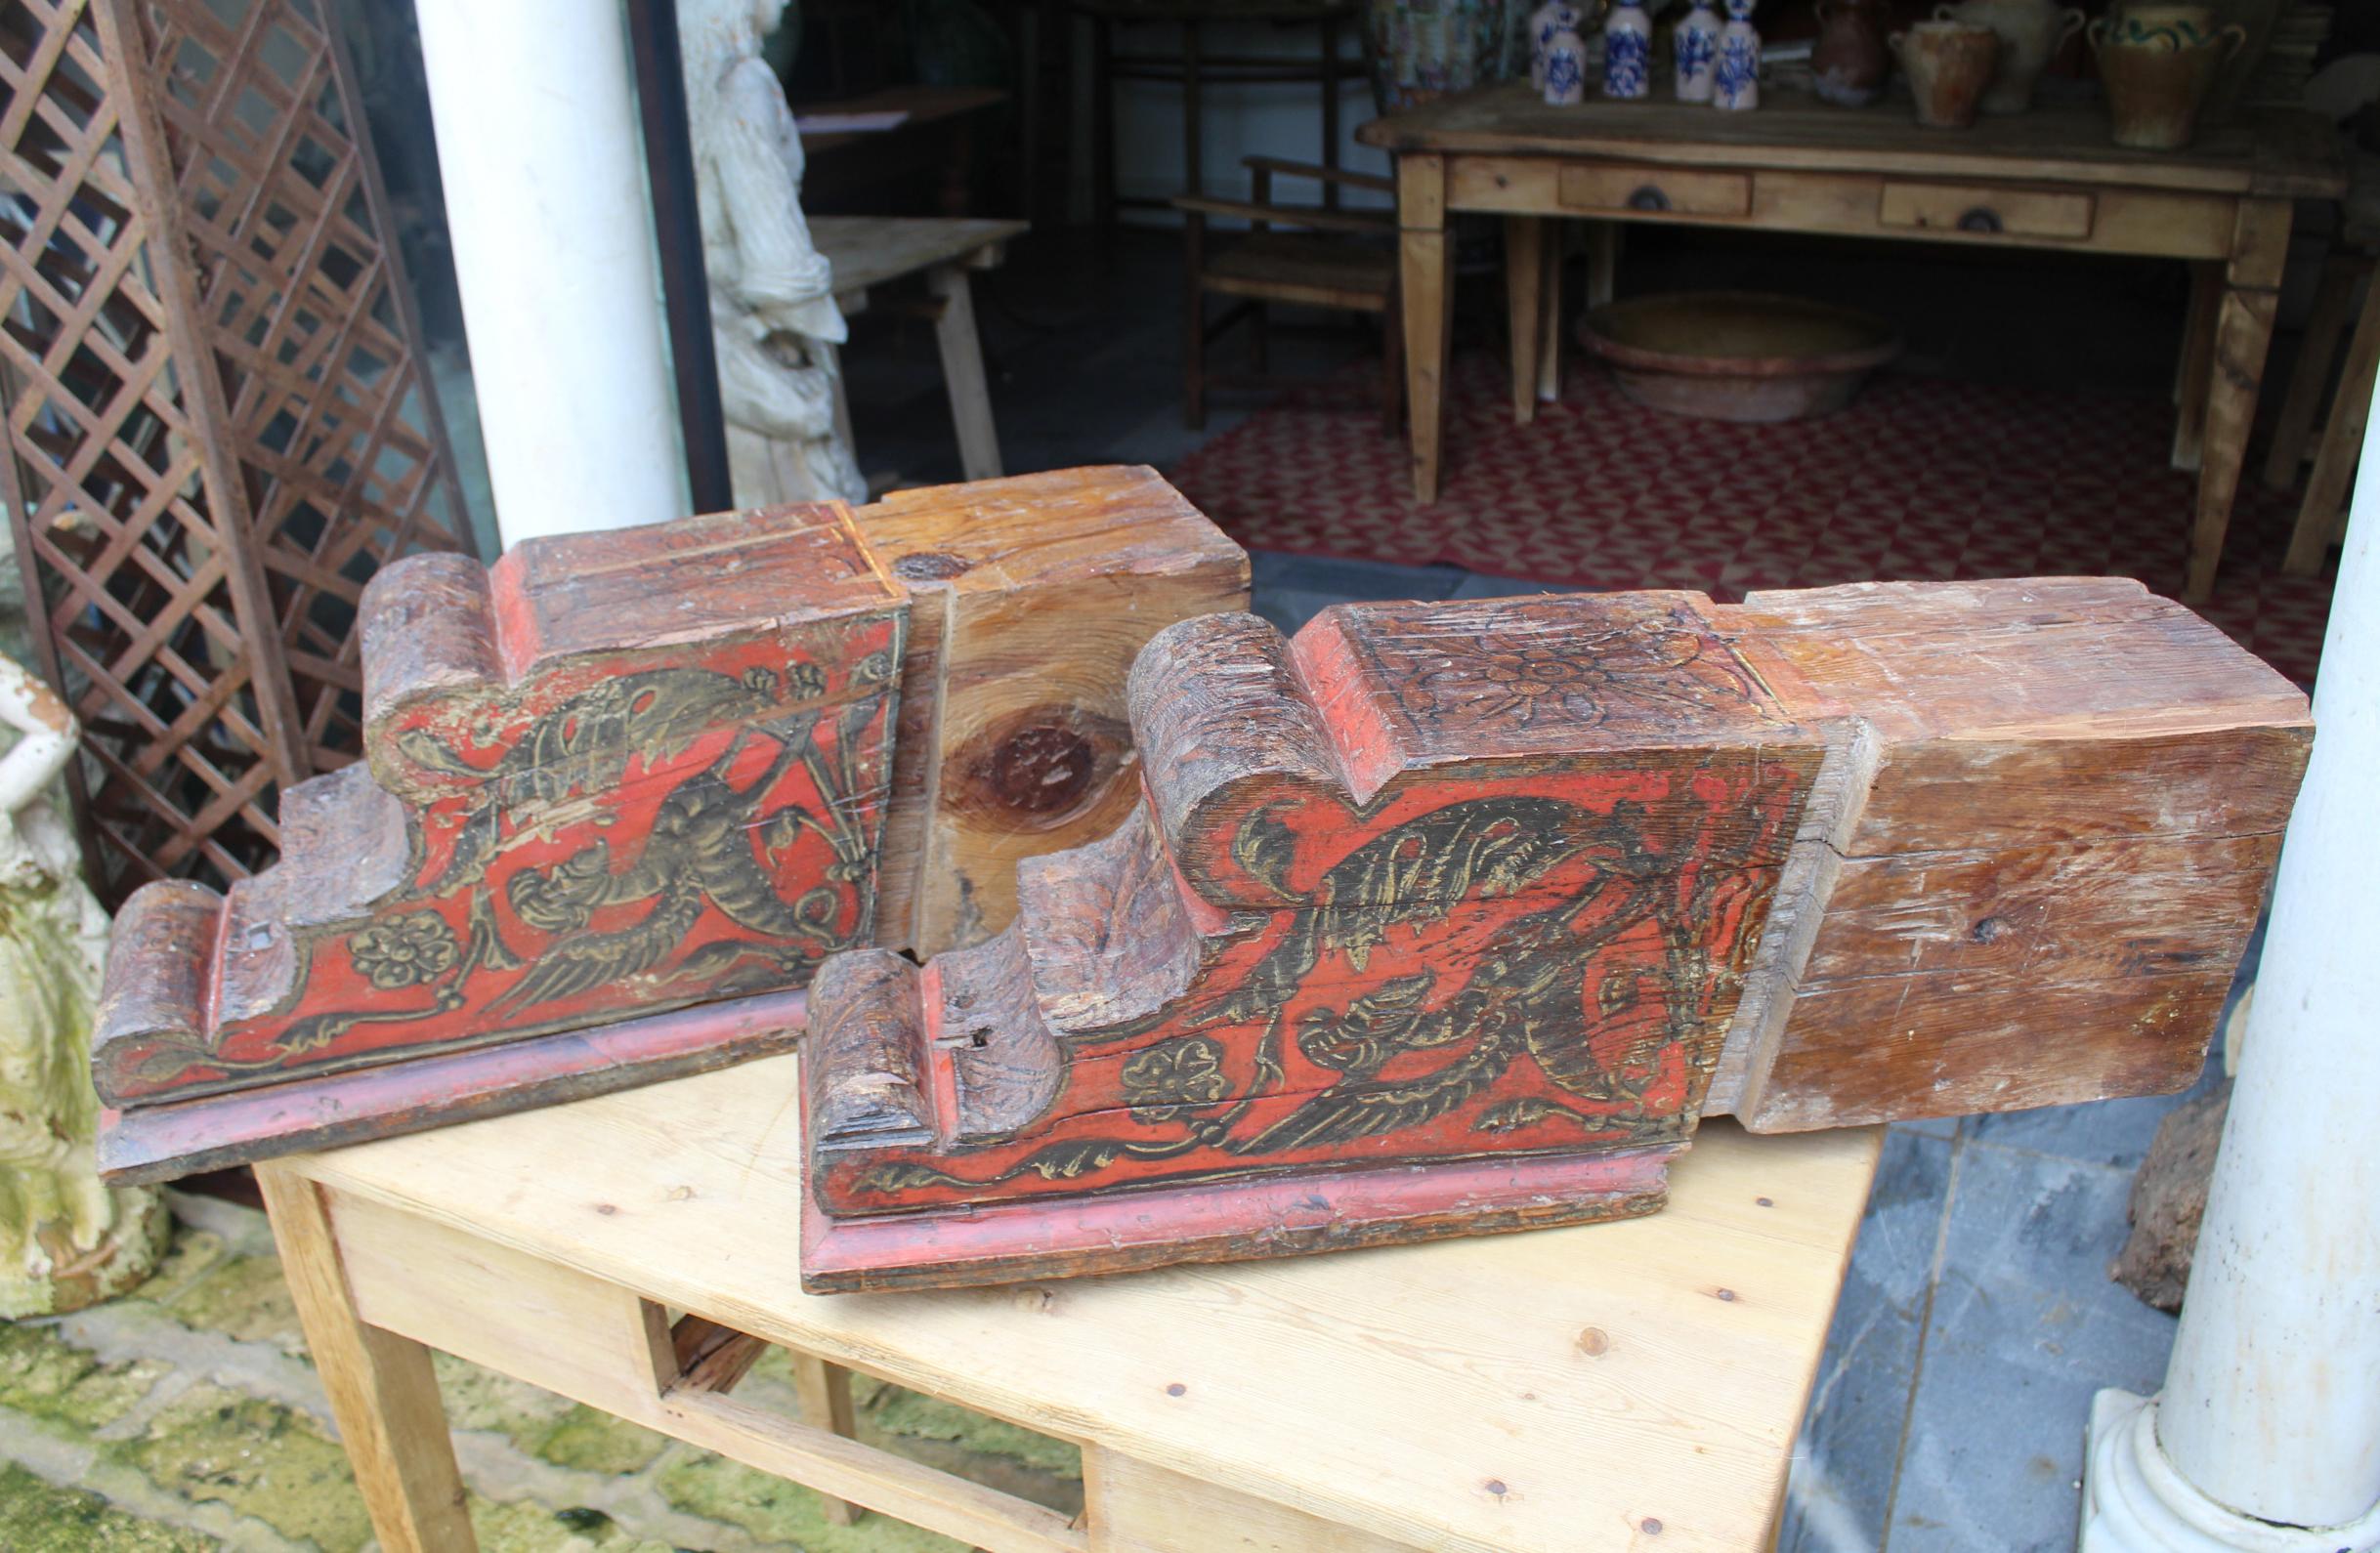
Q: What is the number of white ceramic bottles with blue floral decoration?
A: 5